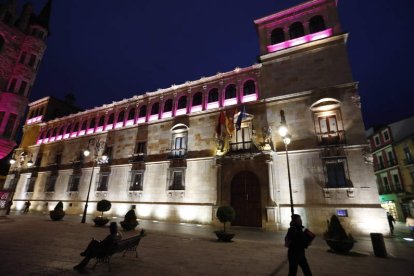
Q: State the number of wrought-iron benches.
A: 1